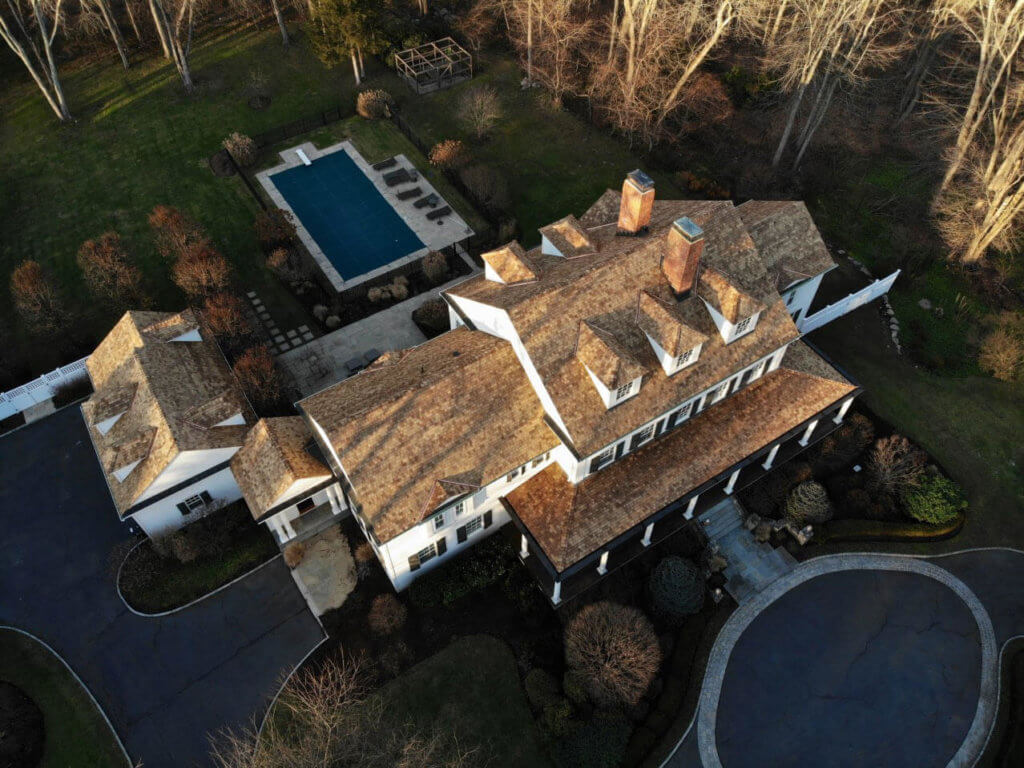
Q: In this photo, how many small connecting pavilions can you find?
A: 1